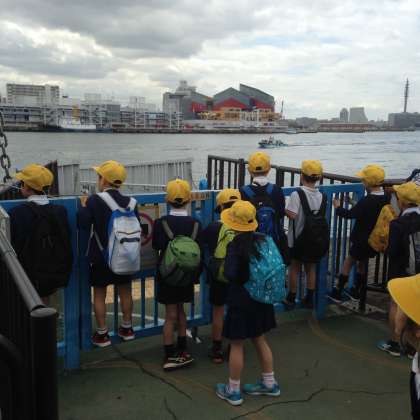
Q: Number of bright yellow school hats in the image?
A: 10